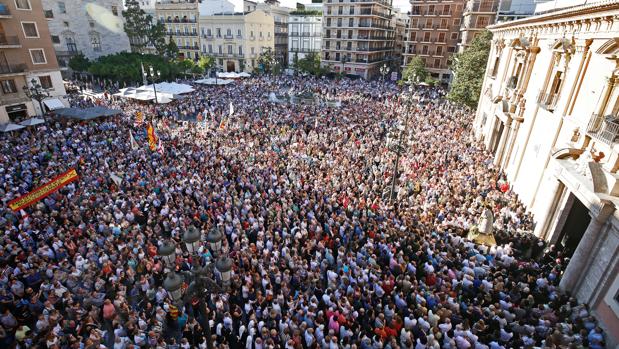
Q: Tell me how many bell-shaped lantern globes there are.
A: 5